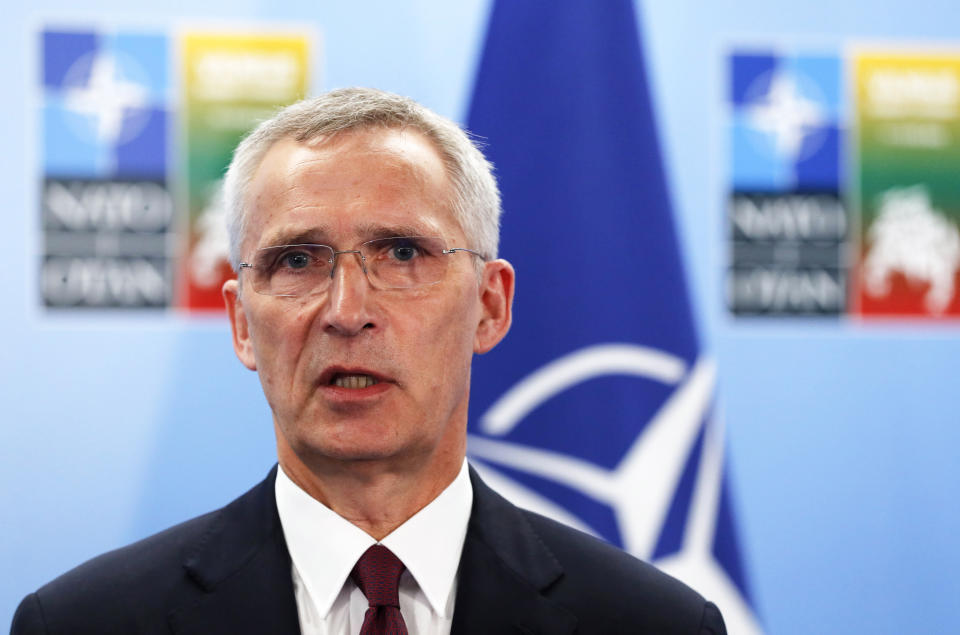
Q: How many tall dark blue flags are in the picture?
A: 1